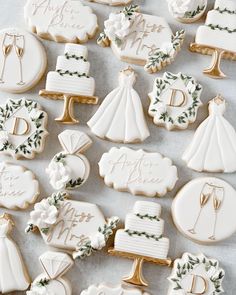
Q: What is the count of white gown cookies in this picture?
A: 3